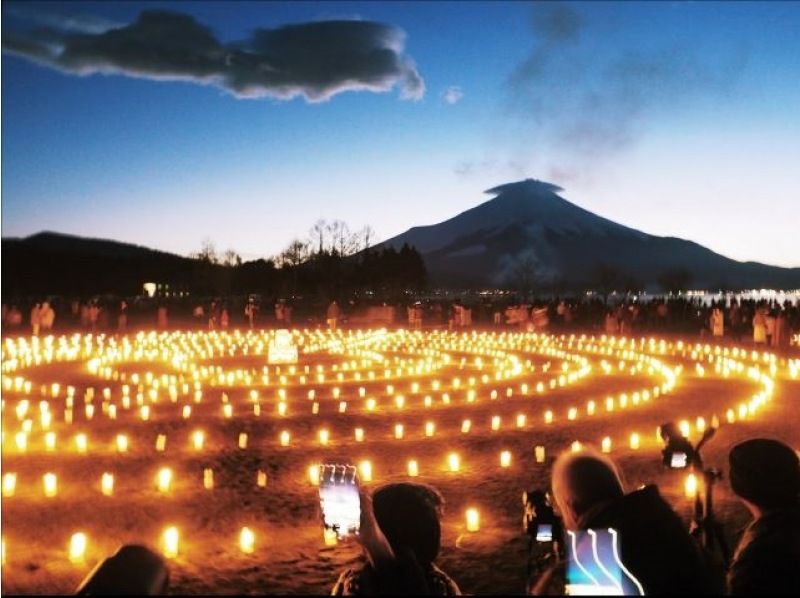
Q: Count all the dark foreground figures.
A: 4